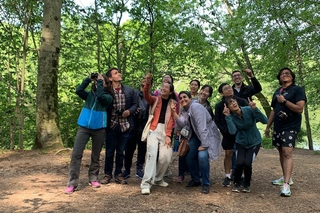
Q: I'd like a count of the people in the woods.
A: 12